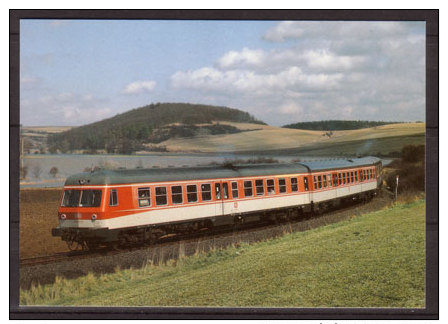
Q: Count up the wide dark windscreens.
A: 2